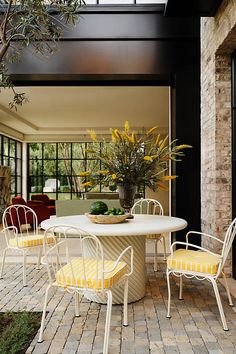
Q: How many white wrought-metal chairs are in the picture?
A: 4